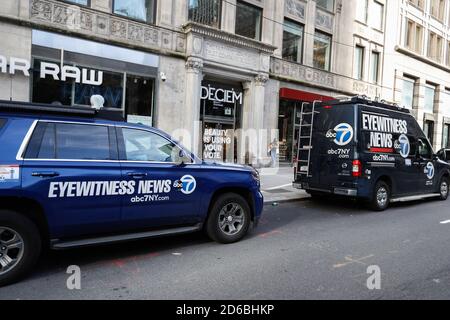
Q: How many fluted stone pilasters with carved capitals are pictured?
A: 2